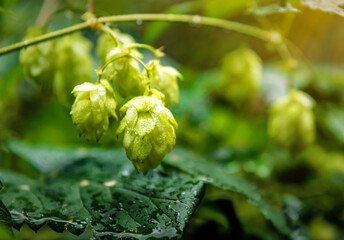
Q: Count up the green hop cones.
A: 9